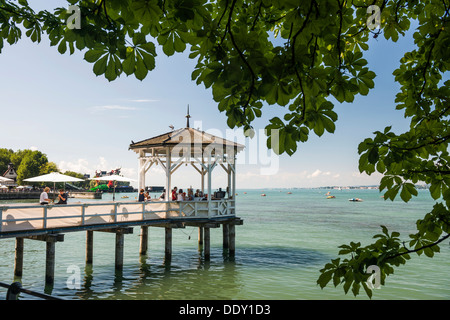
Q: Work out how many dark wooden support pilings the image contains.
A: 10